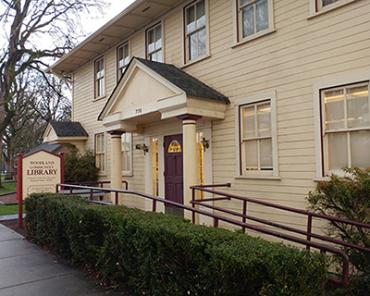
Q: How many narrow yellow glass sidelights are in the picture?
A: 2